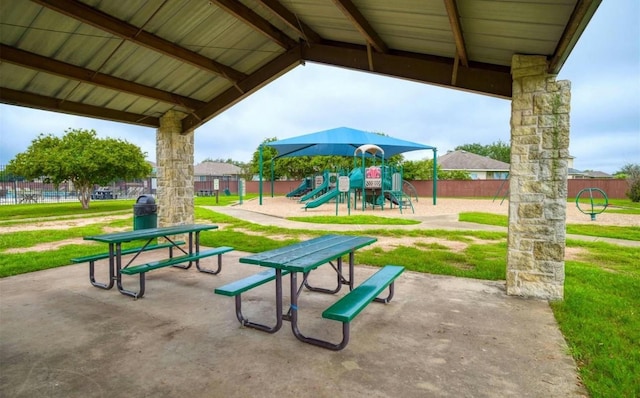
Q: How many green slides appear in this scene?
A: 3